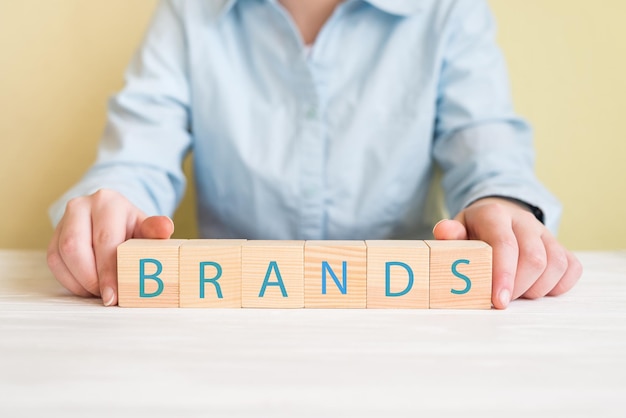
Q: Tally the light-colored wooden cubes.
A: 6